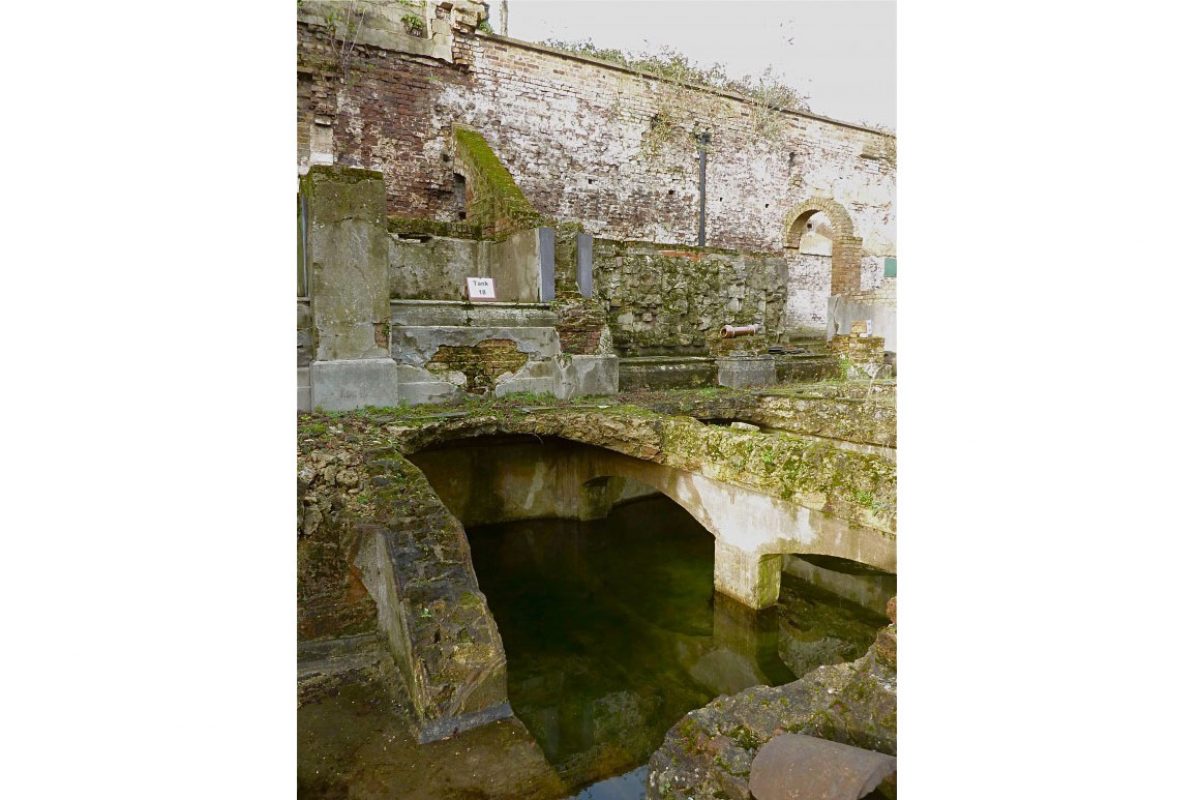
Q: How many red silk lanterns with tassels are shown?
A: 0